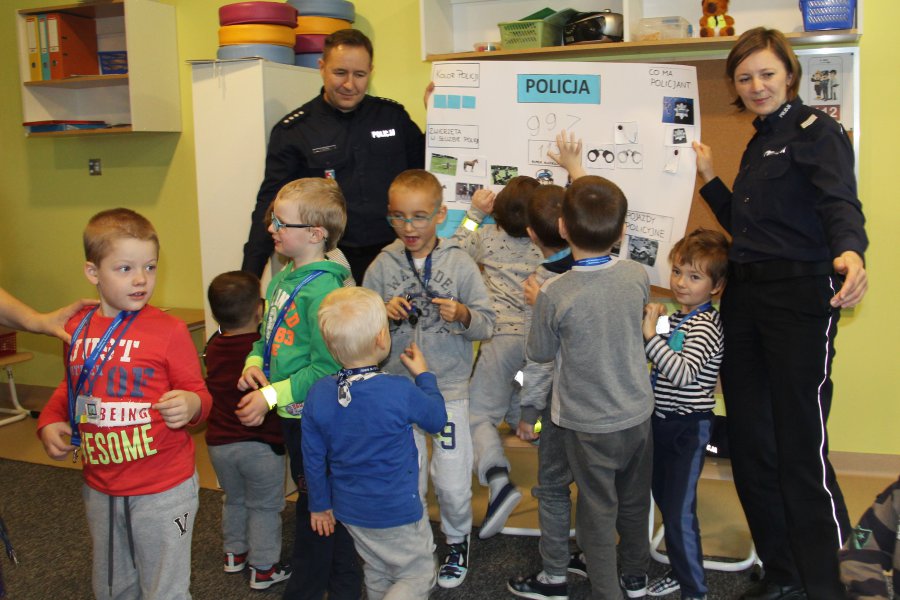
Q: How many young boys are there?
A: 9